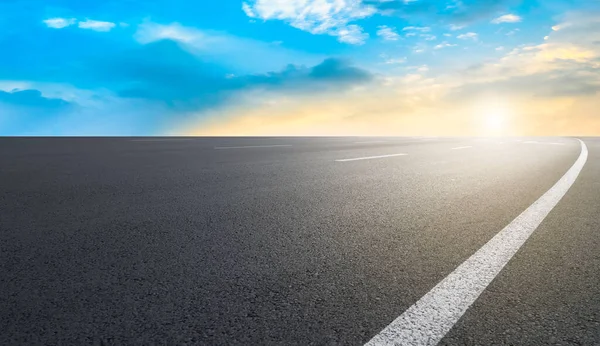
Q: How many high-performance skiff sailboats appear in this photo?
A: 0